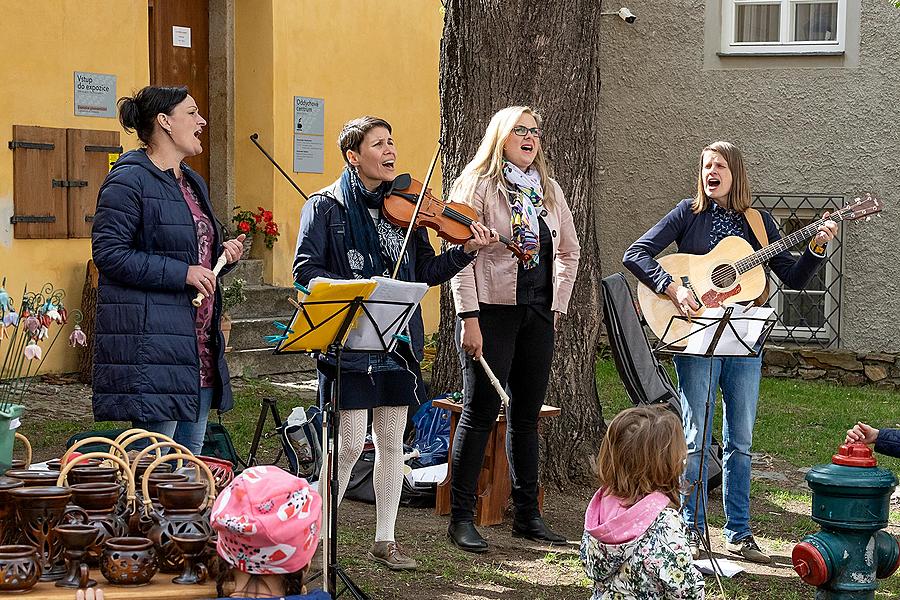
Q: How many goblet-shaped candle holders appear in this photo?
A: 2